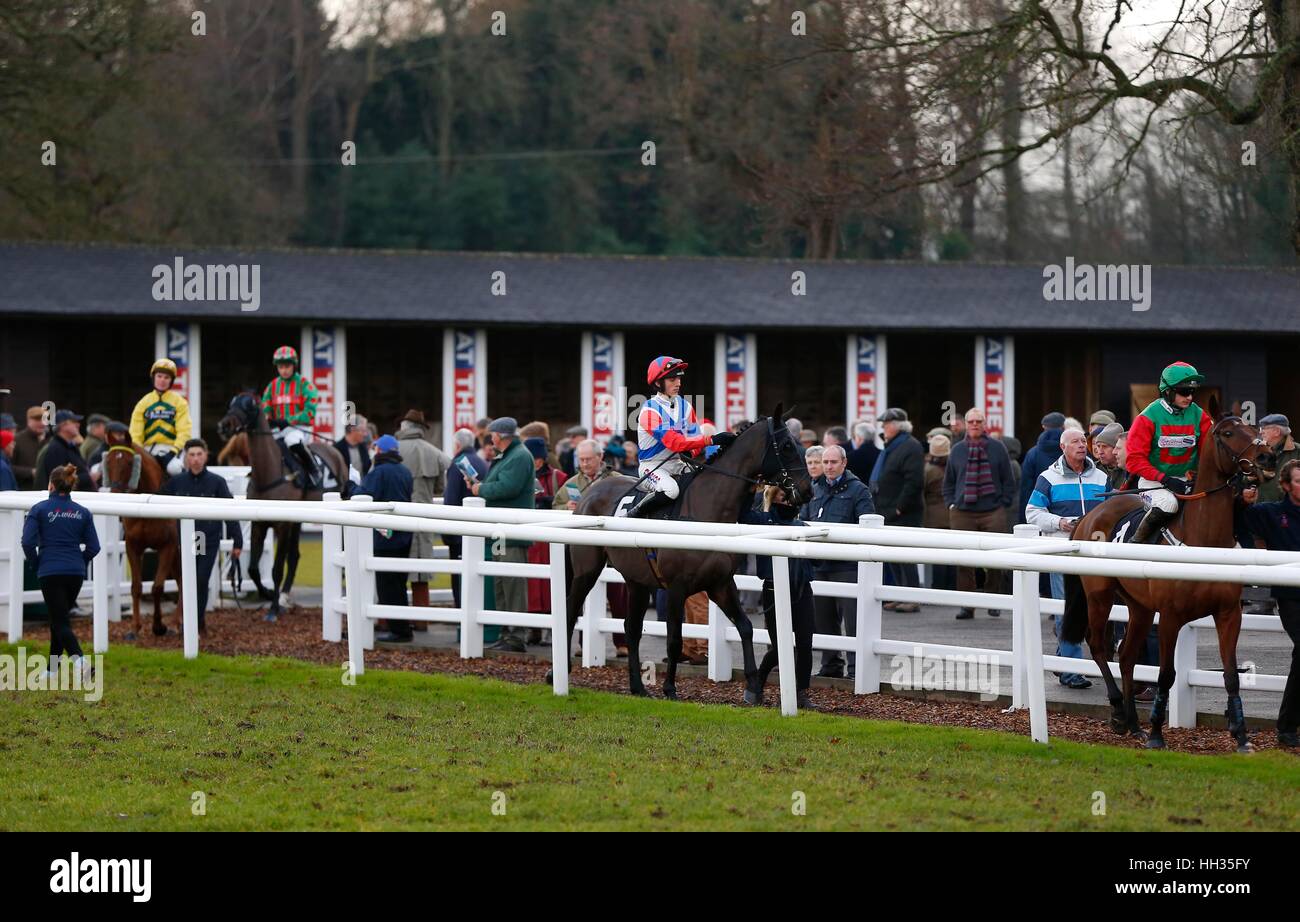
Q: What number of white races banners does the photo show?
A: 7